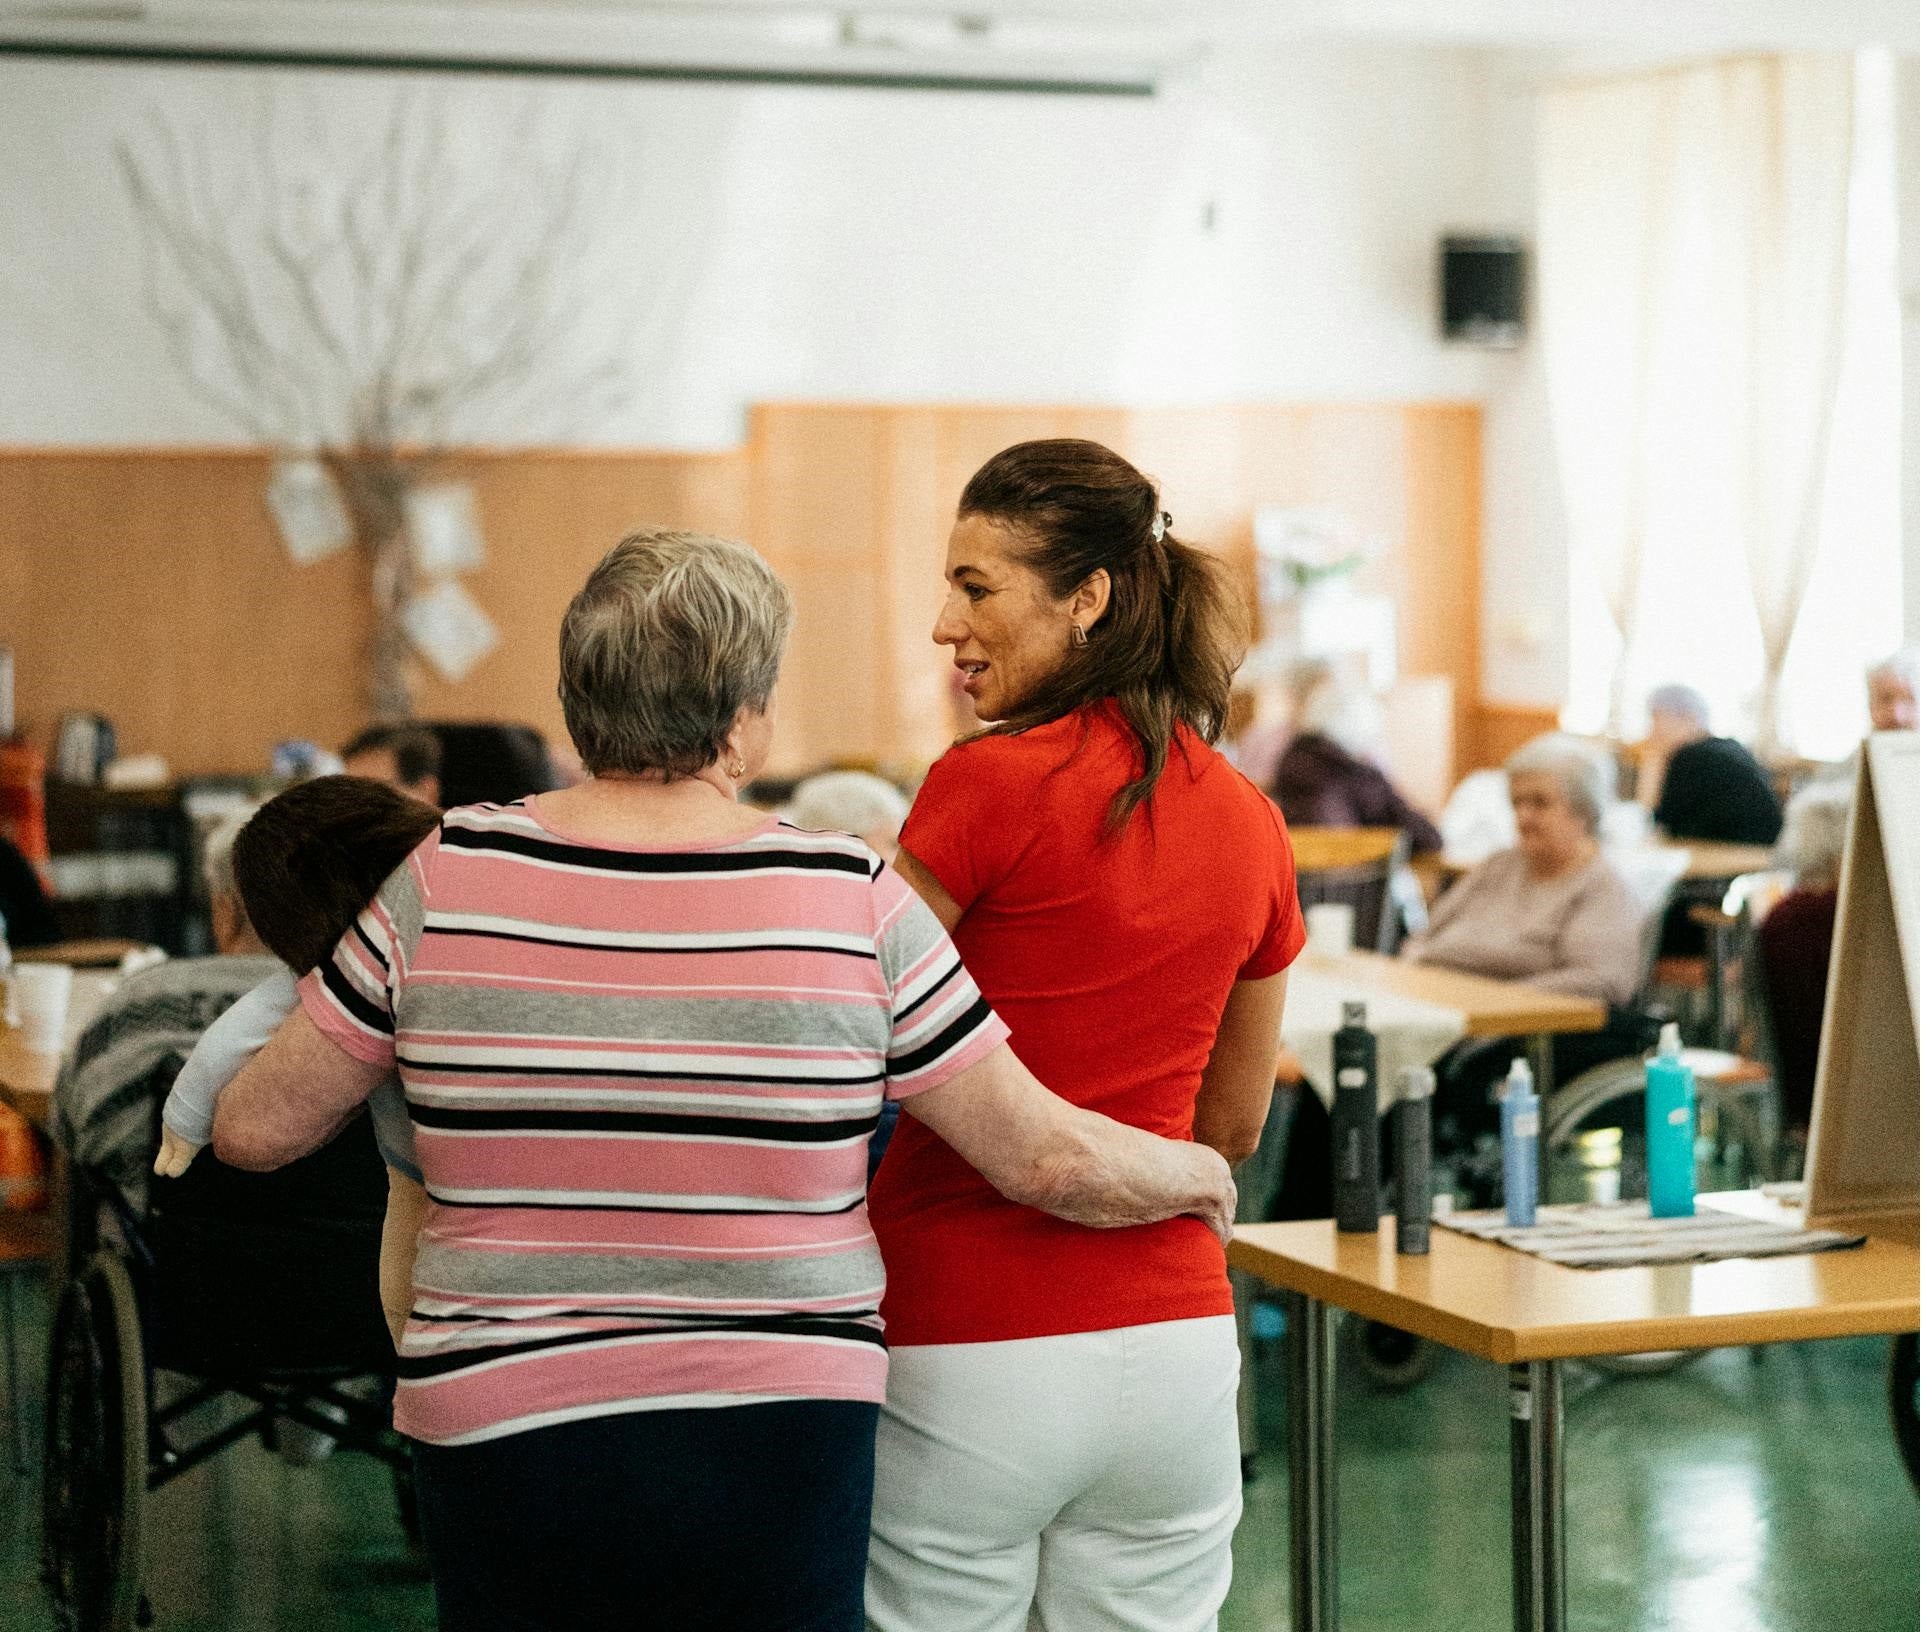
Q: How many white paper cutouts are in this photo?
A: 3